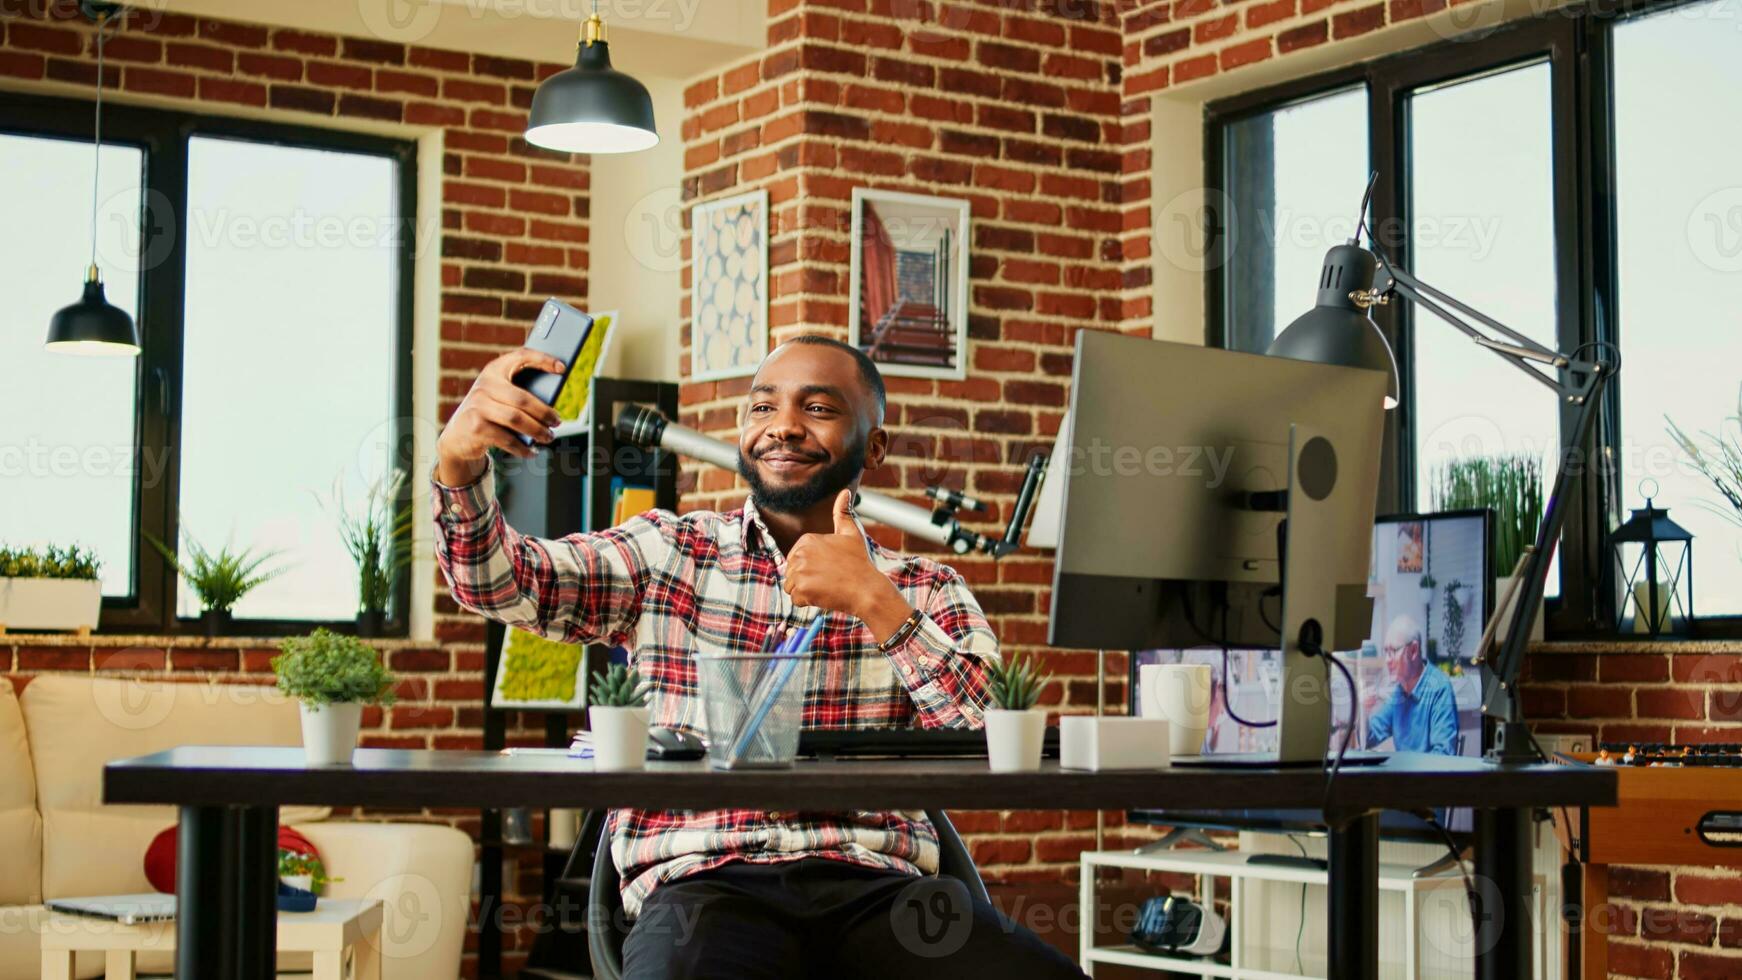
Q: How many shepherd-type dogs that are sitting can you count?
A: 0